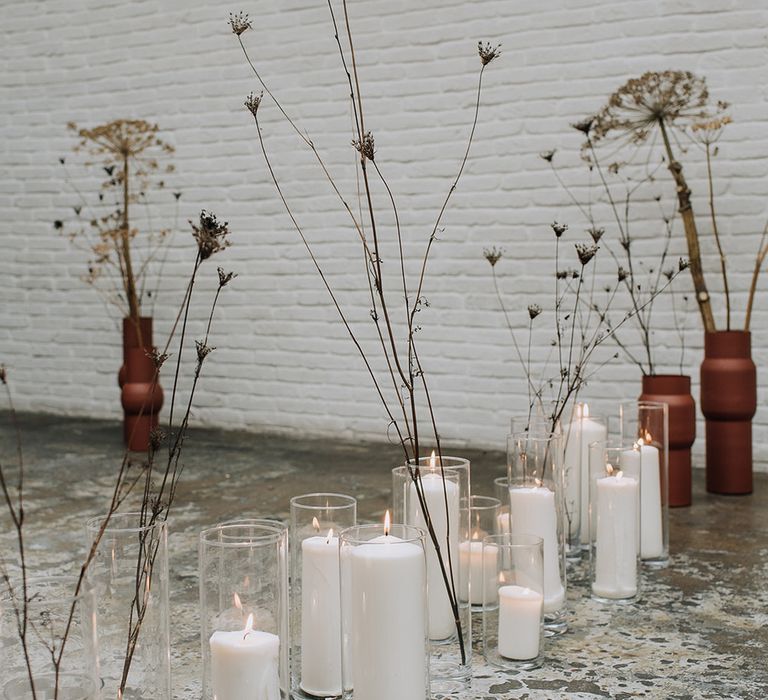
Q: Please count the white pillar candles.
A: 11